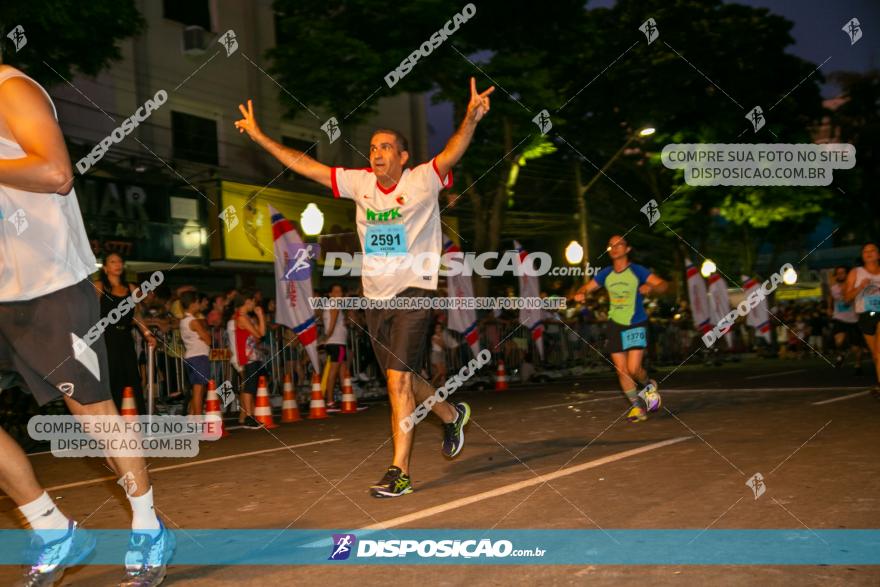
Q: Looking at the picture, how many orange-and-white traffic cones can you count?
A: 7